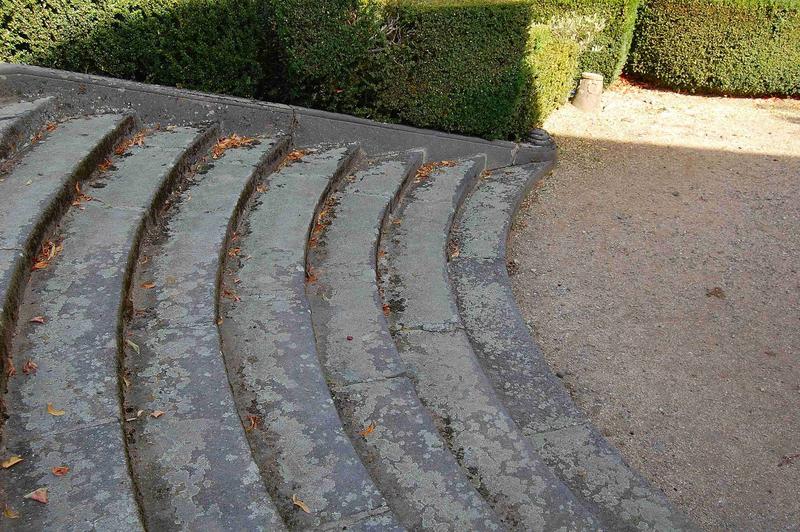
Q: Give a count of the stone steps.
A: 8